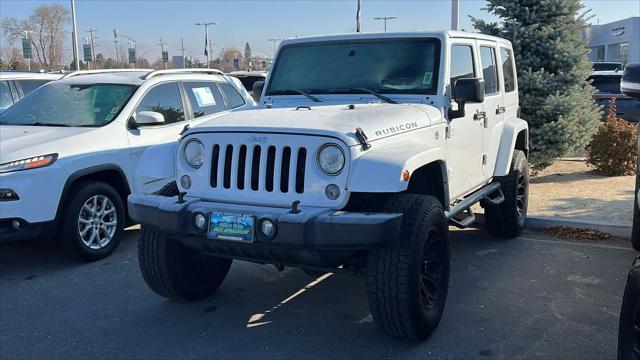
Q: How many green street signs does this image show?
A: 4